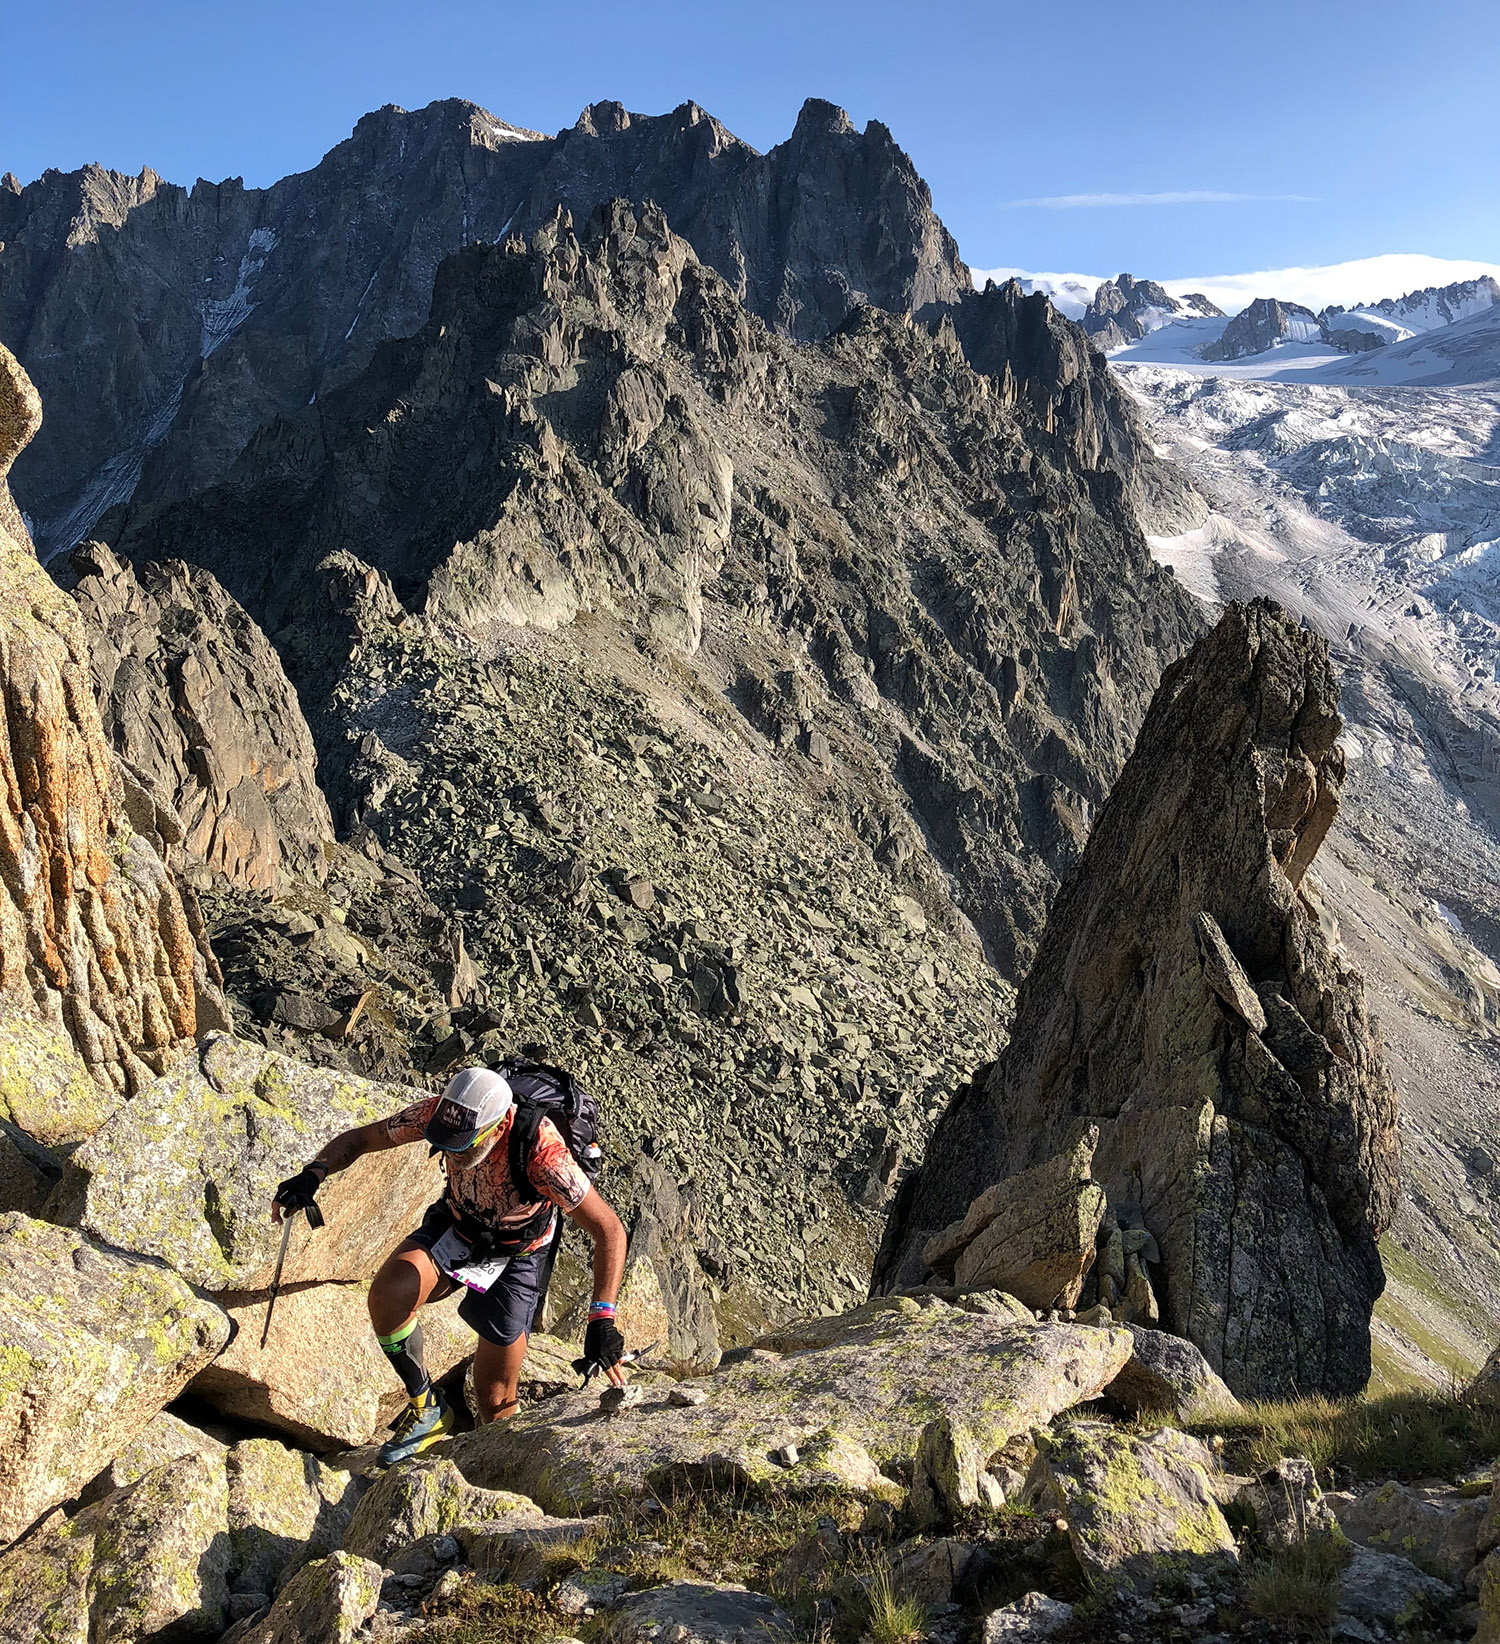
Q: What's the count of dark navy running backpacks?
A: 1